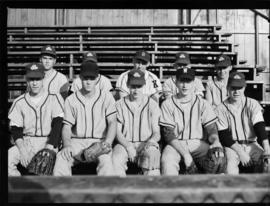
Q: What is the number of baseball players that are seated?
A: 10